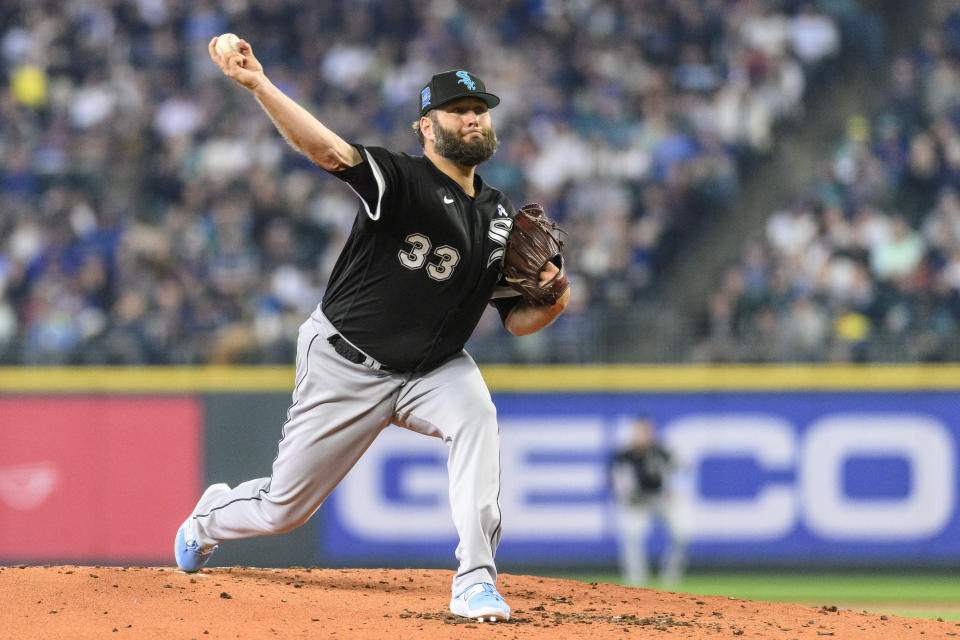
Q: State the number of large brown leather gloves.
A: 1